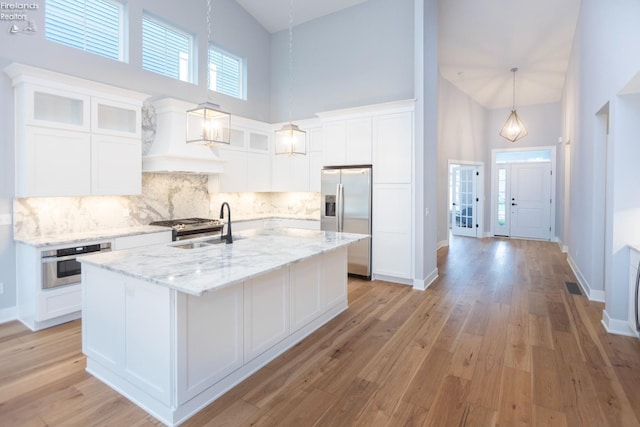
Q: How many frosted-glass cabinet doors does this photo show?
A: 4